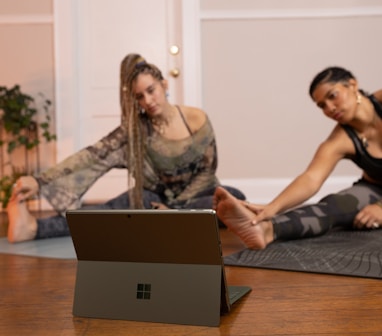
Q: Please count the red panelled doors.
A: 0